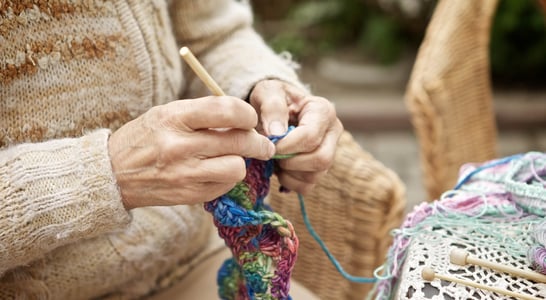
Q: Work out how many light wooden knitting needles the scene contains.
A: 3